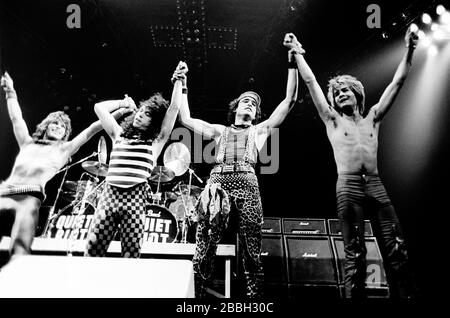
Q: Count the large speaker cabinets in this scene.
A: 3